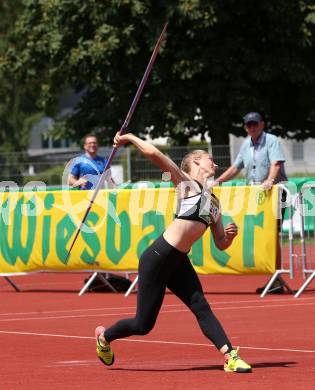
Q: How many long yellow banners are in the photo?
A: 1